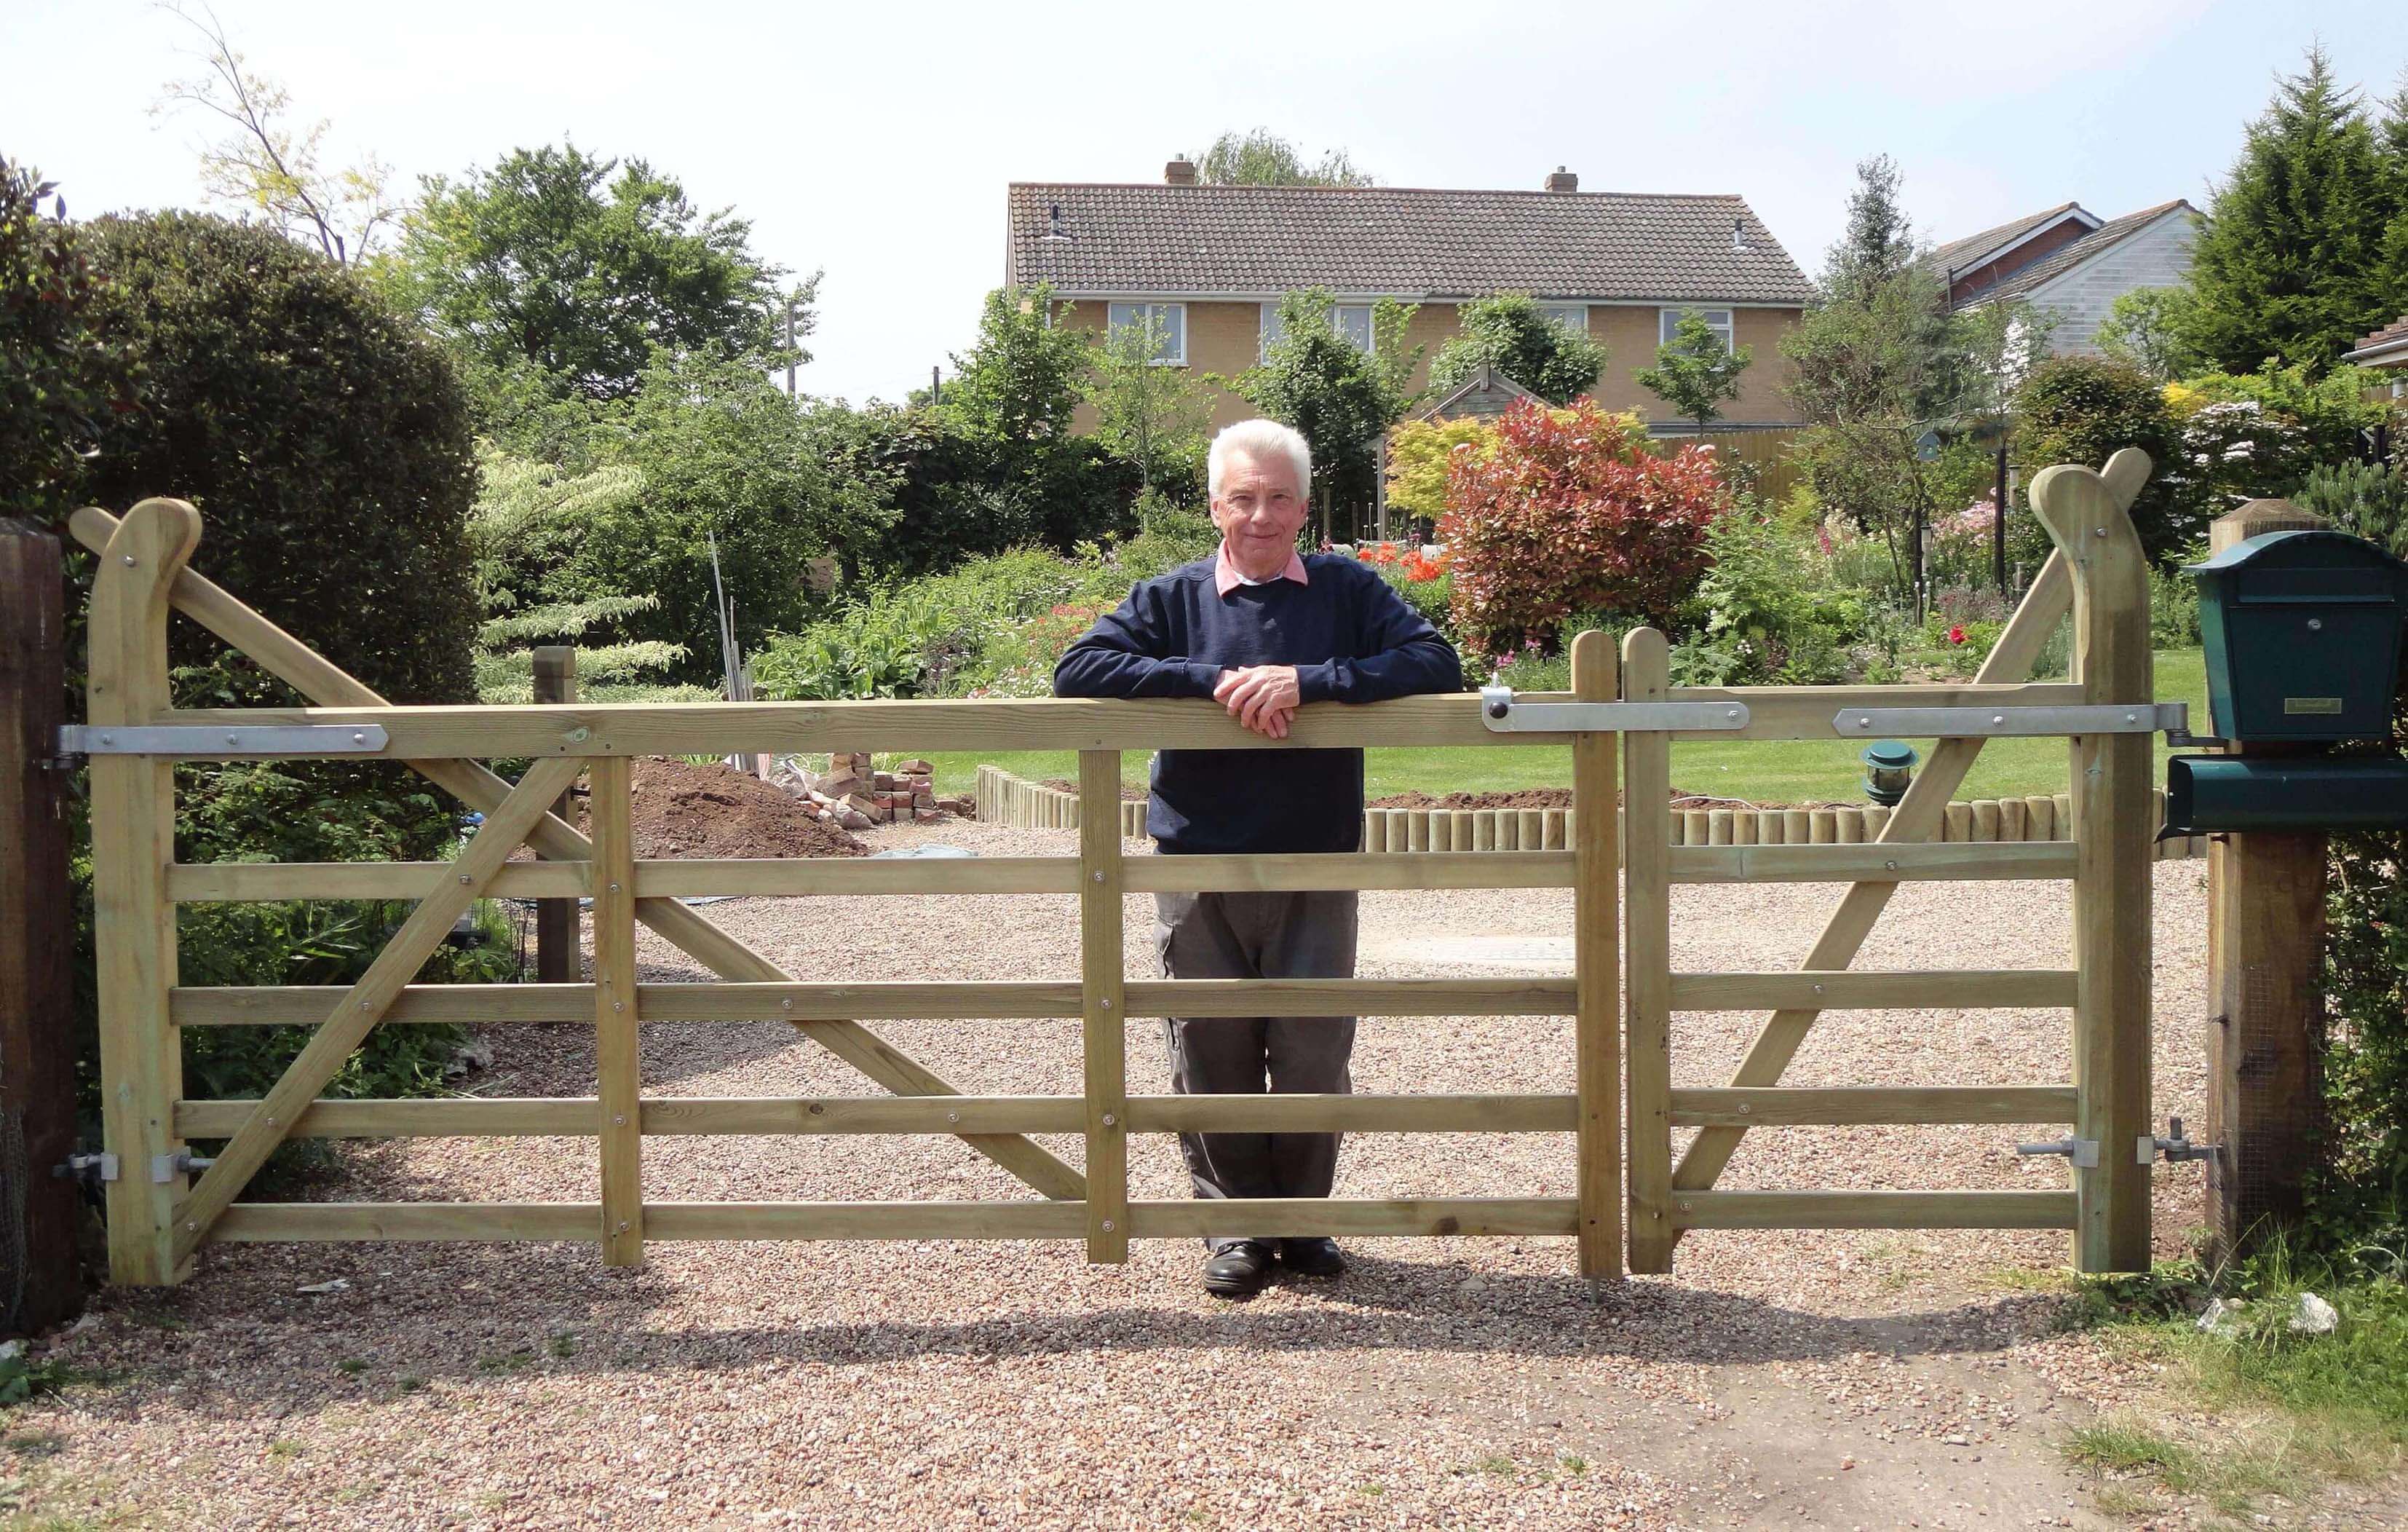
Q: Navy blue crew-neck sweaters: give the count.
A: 1